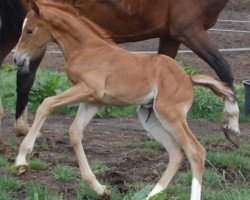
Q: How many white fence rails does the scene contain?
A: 3